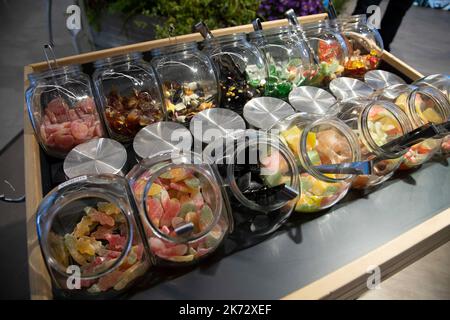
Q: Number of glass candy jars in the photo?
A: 14